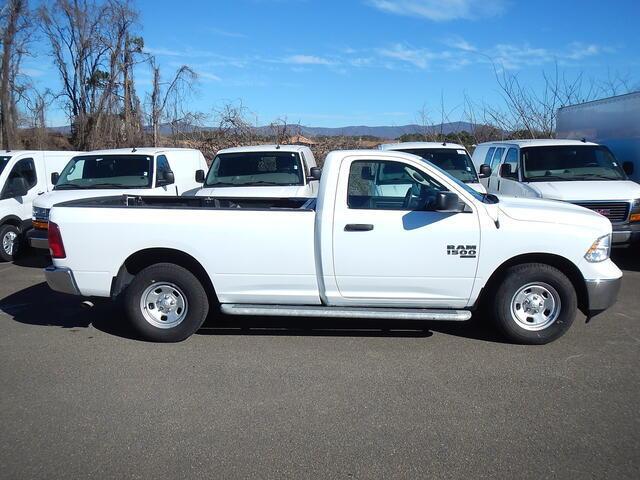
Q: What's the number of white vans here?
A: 5